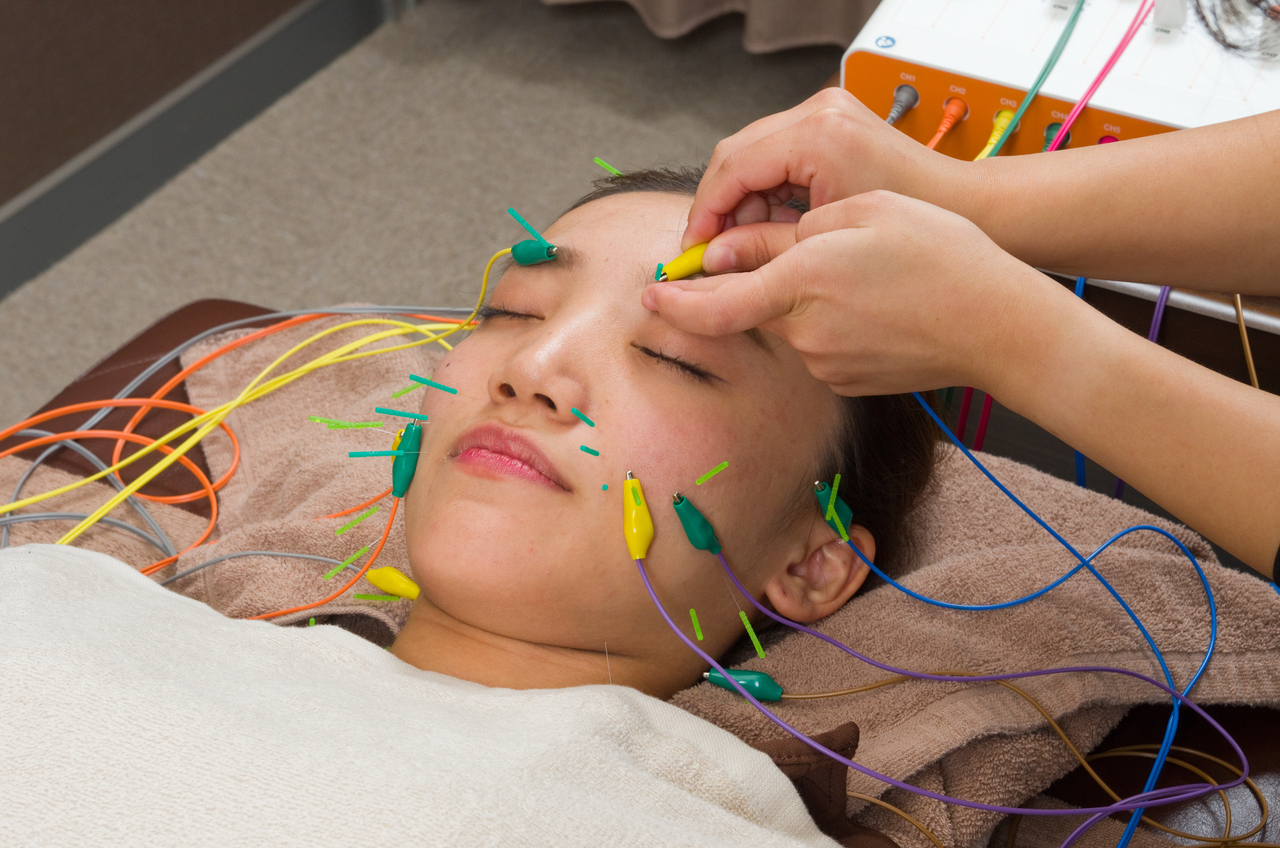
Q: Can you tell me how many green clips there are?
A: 5